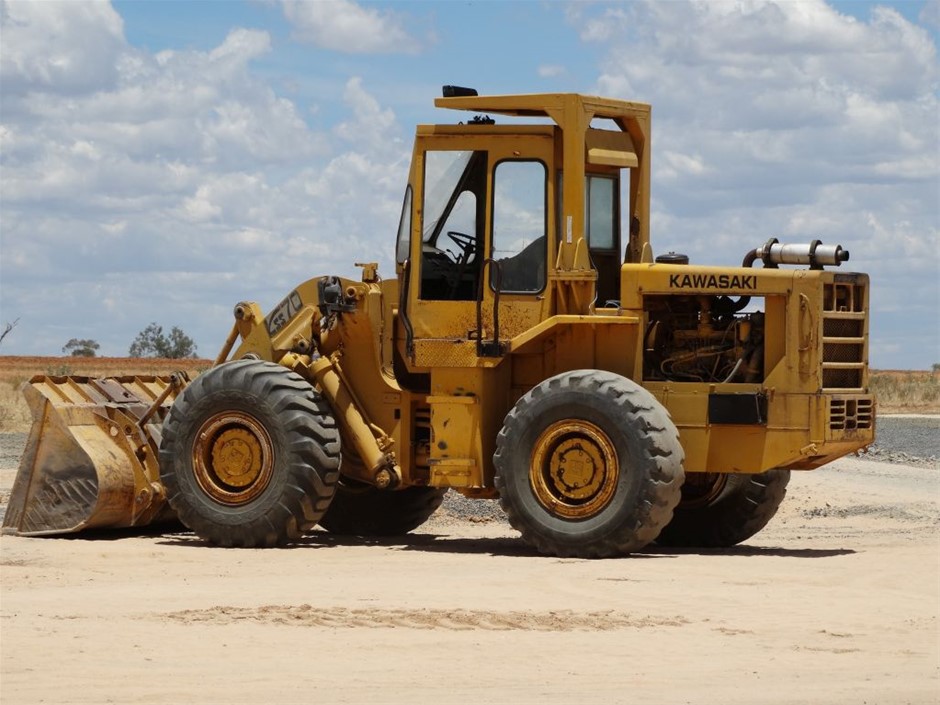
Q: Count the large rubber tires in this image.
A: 4